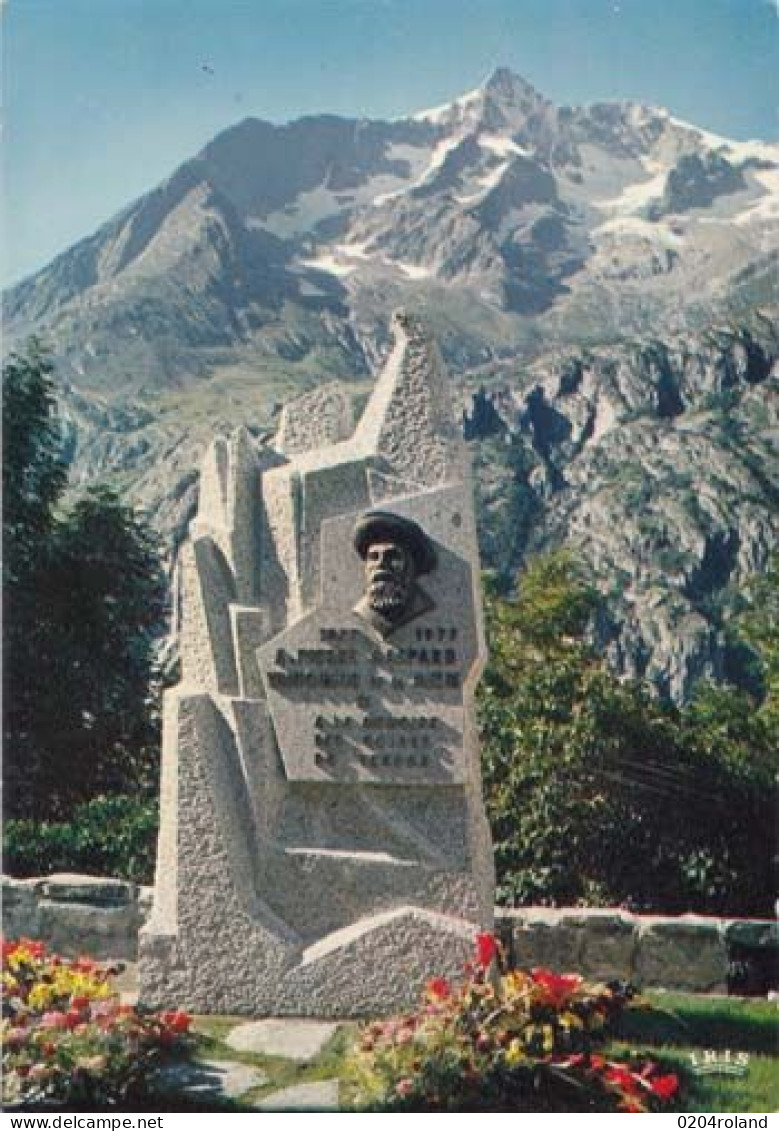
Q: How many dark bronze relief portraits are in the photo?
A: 1